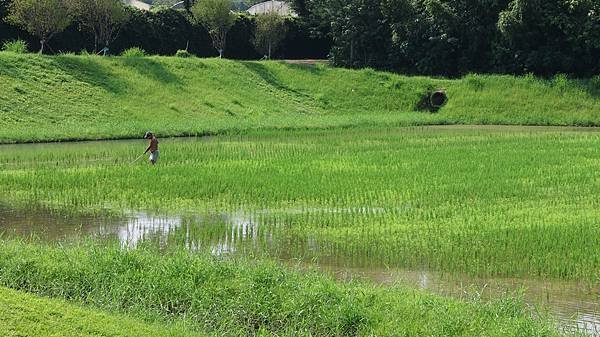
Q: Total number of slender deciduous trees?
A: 4